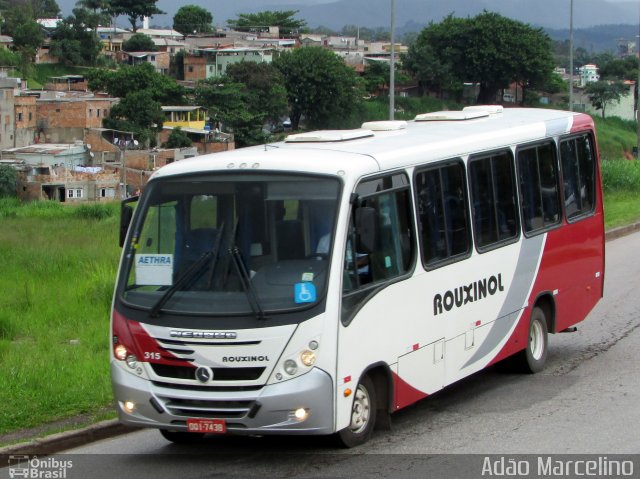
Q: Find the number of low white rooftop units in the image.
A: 4